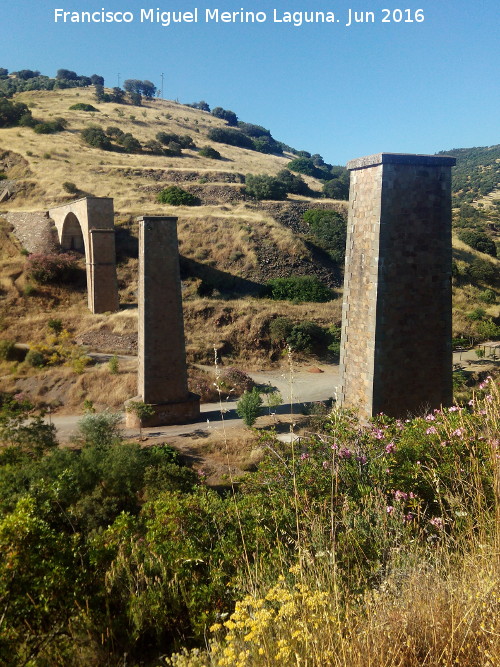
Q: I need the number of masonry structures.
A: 3